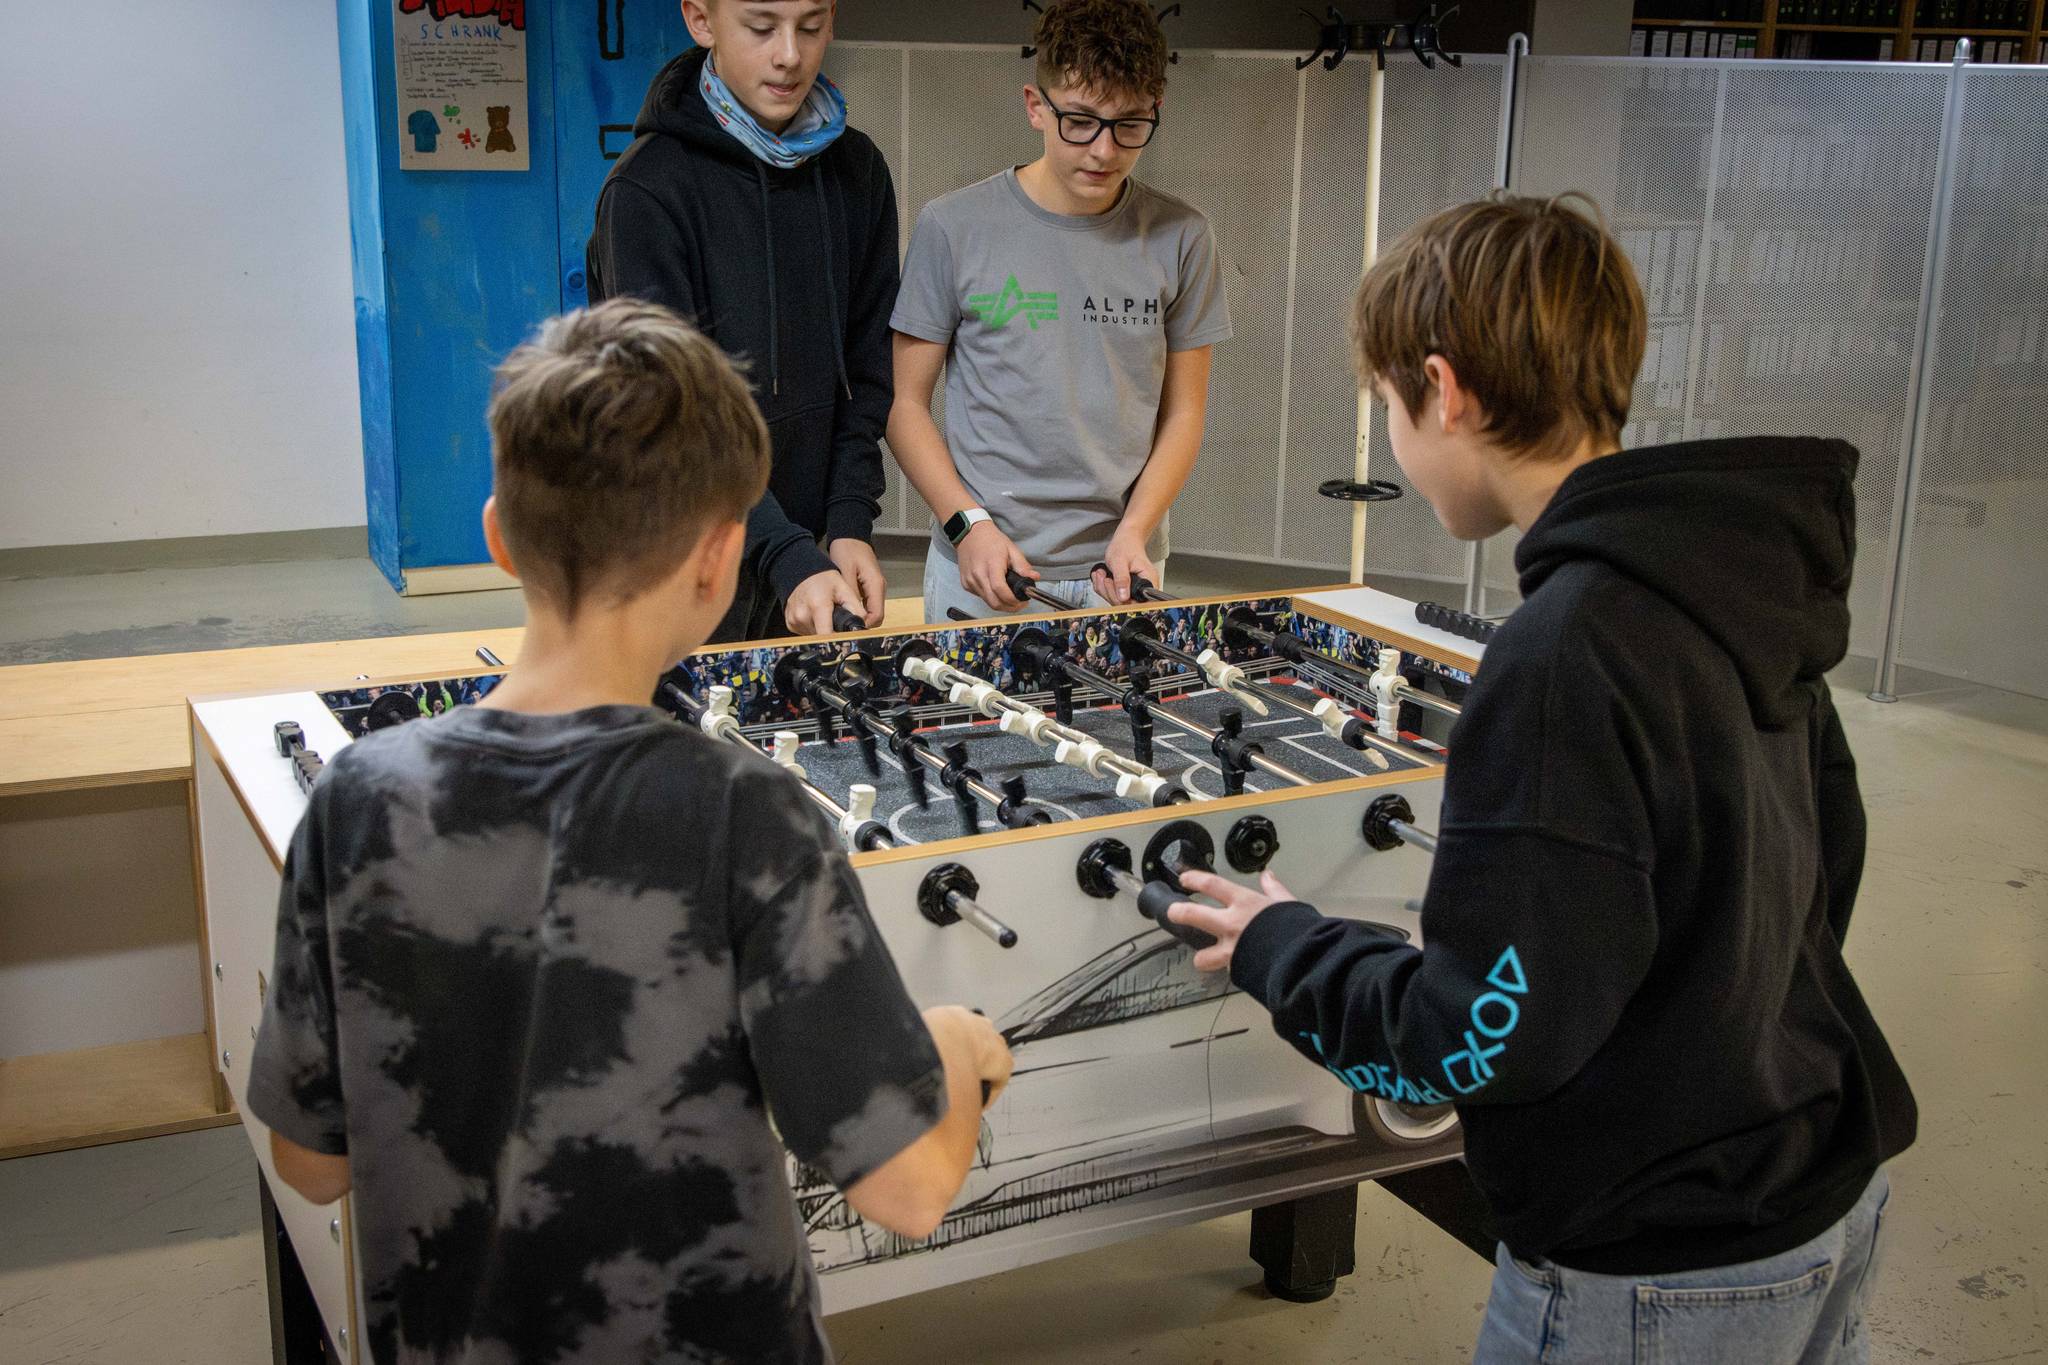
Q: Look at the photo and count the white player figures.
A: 11